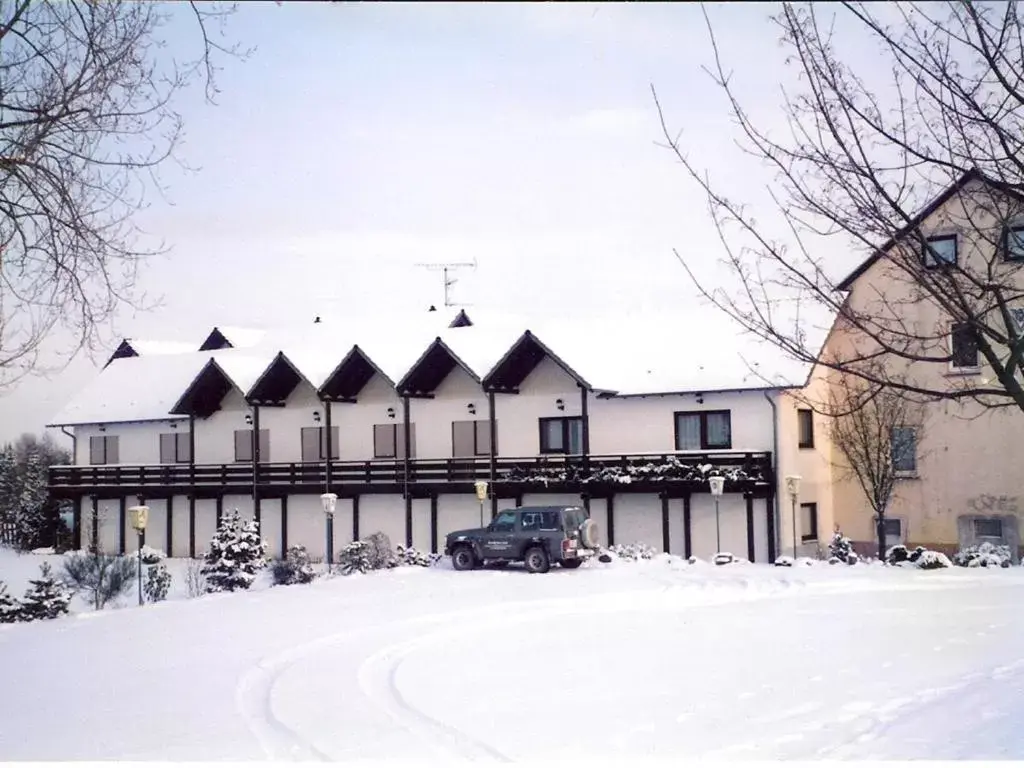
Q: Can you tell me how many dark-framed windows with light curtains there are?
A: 2